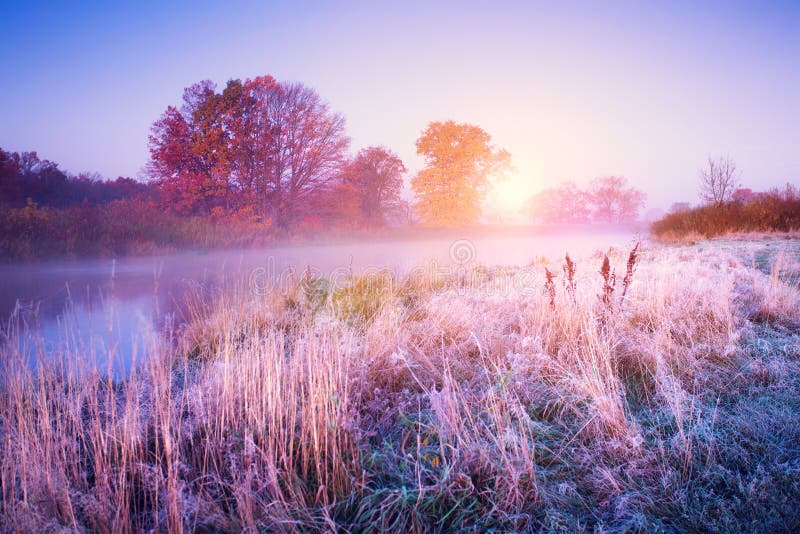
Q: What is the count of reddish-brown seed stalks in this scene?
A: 4